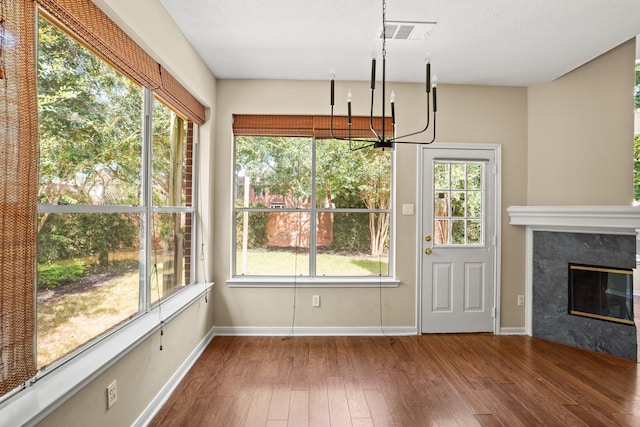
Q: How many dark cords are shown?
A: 4